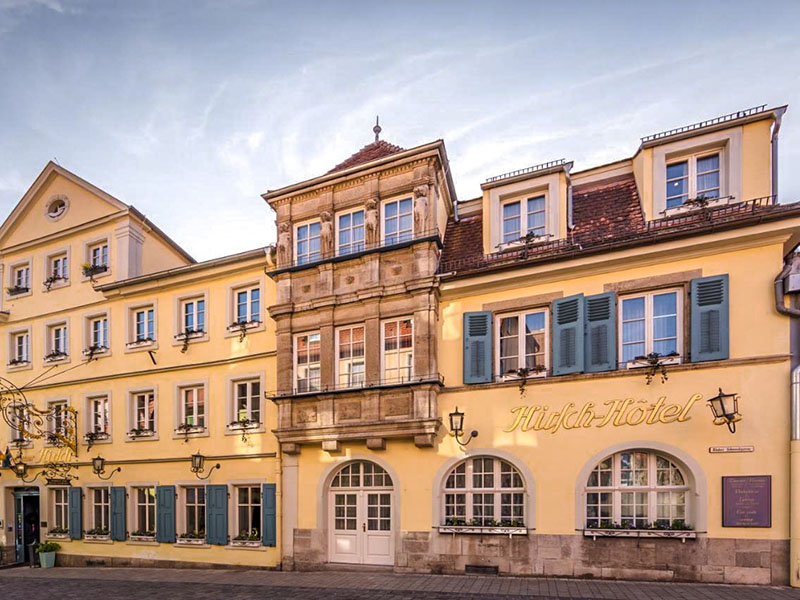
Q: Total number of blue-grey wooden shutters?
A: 9